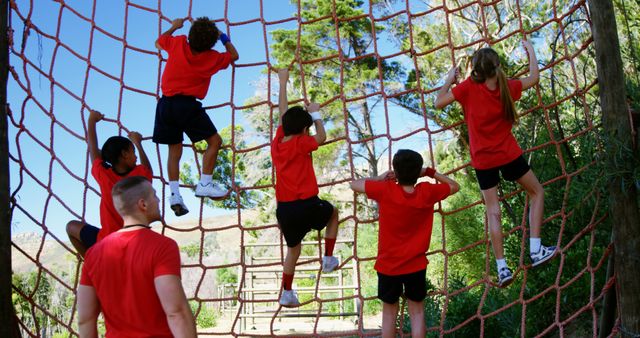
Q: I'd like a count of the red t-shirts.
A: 6